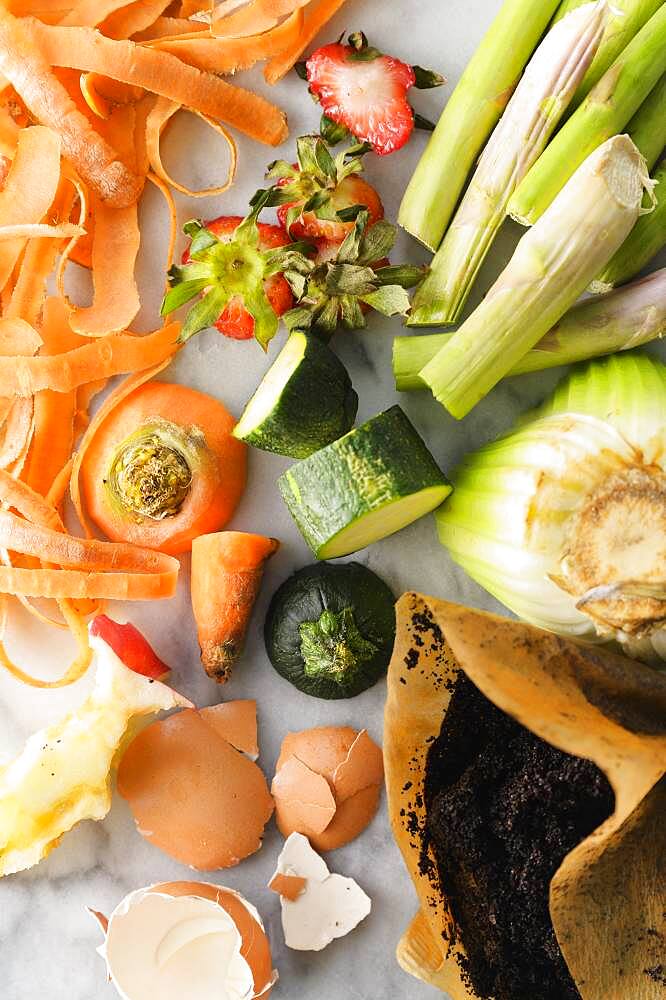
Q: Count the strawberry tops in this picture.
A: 4